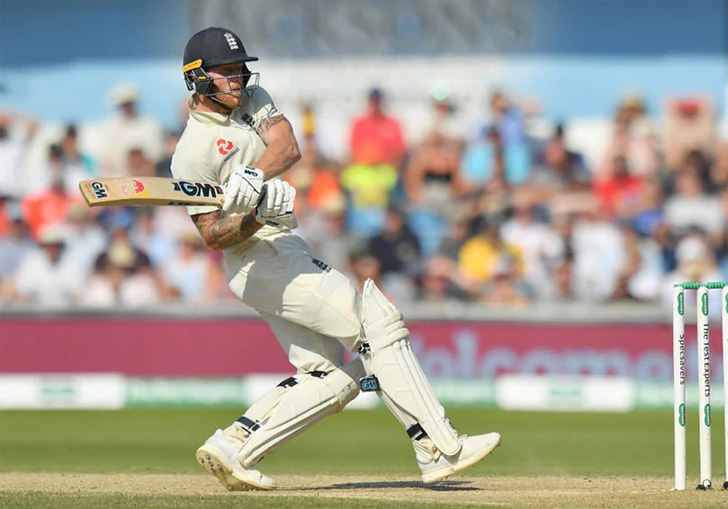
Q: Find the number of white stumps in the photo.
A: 3